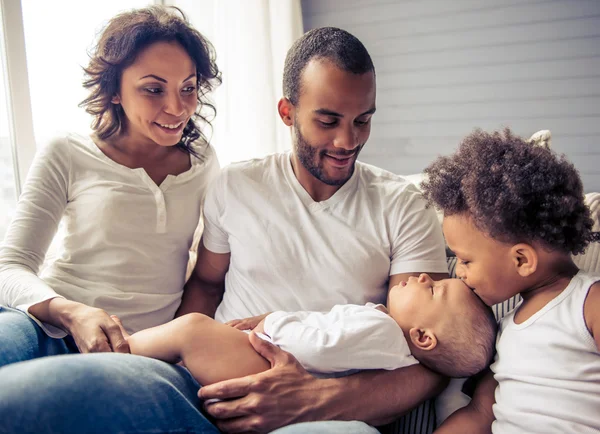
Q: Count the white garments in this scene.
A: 4